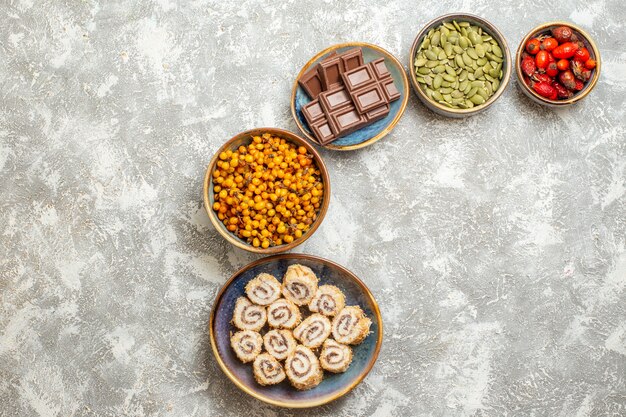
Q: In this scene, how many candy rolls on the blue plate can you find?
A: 12